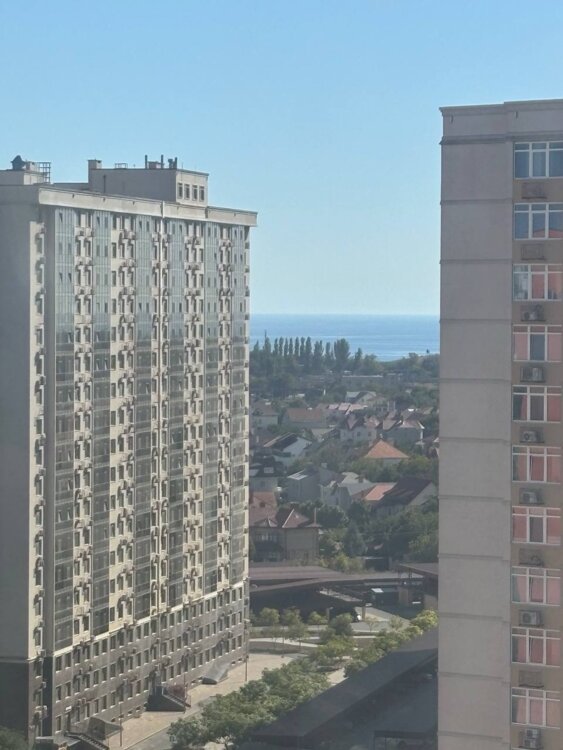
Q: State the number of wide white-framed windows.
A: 10